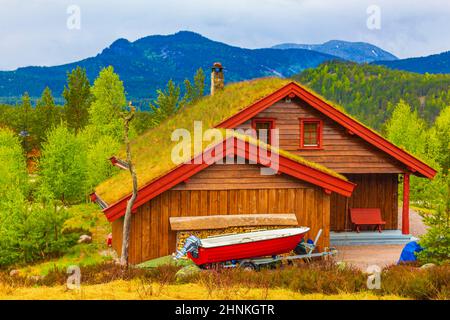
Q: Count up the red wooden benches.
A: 1